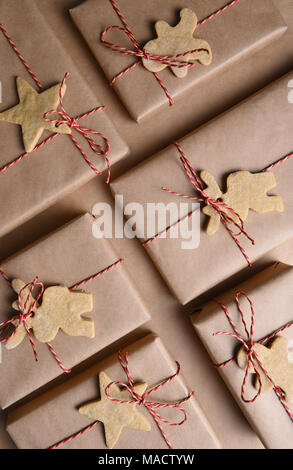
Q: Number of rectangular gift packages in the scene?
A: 6